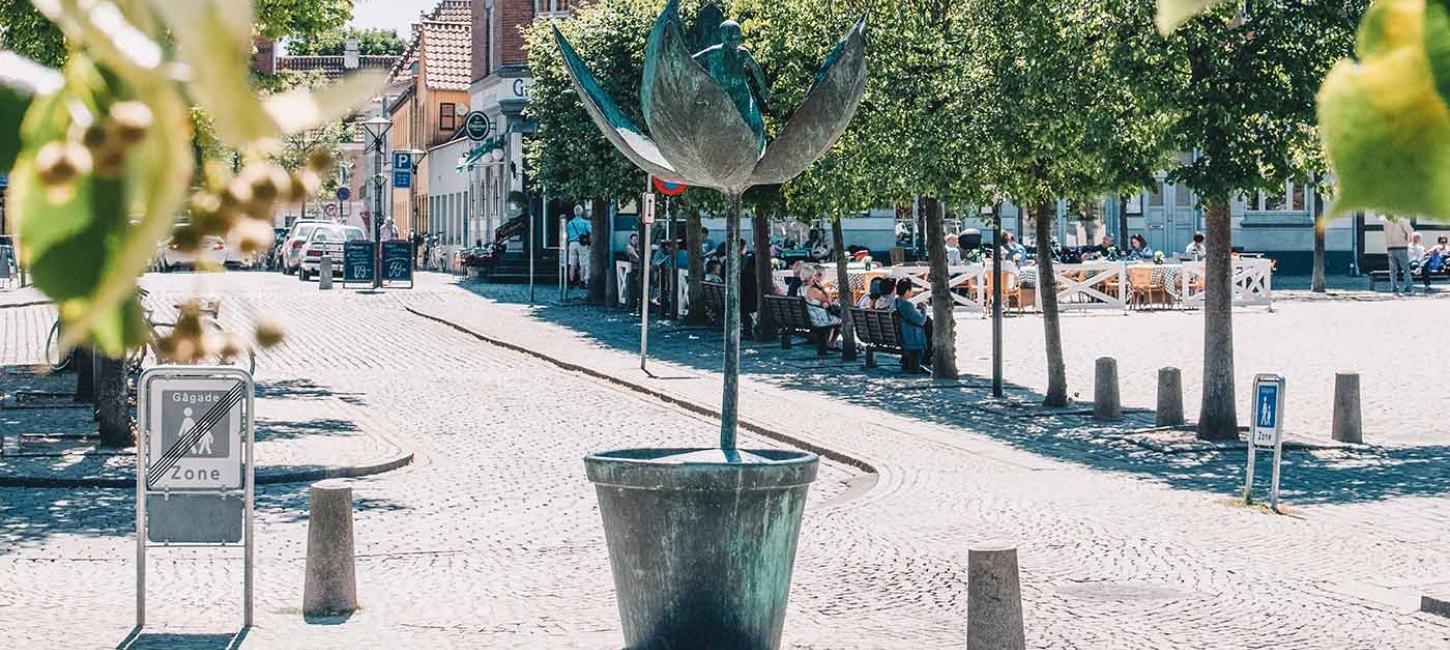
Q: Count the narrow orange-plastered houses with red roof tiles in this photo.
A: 1